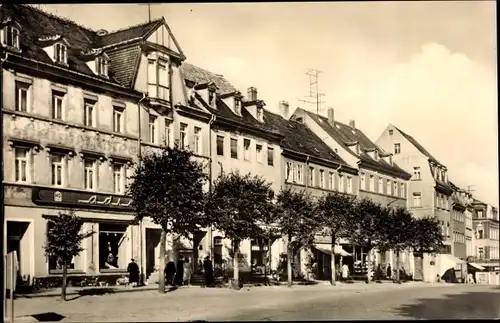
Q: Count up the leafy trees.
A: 8